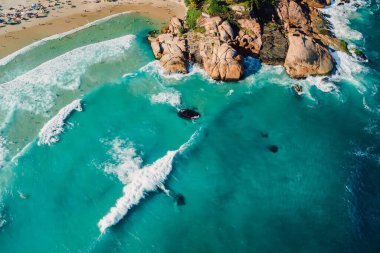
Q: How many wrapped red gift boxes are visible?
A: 0